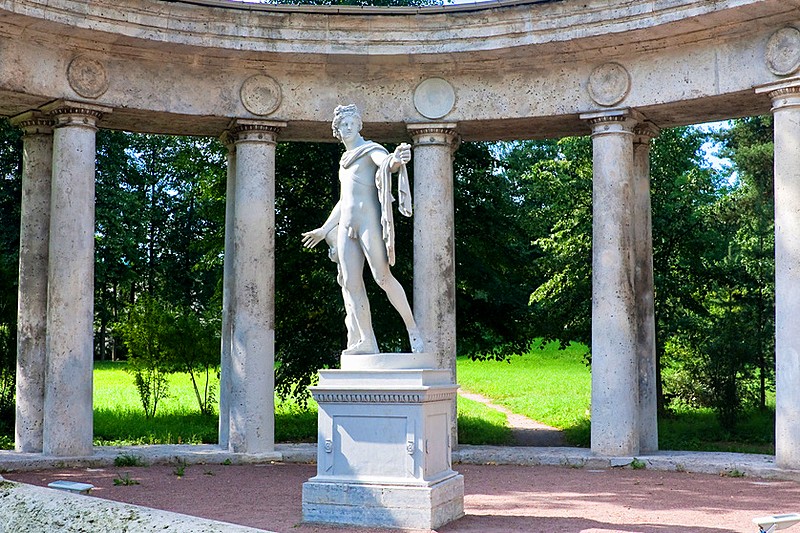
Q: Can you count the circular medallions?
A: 5